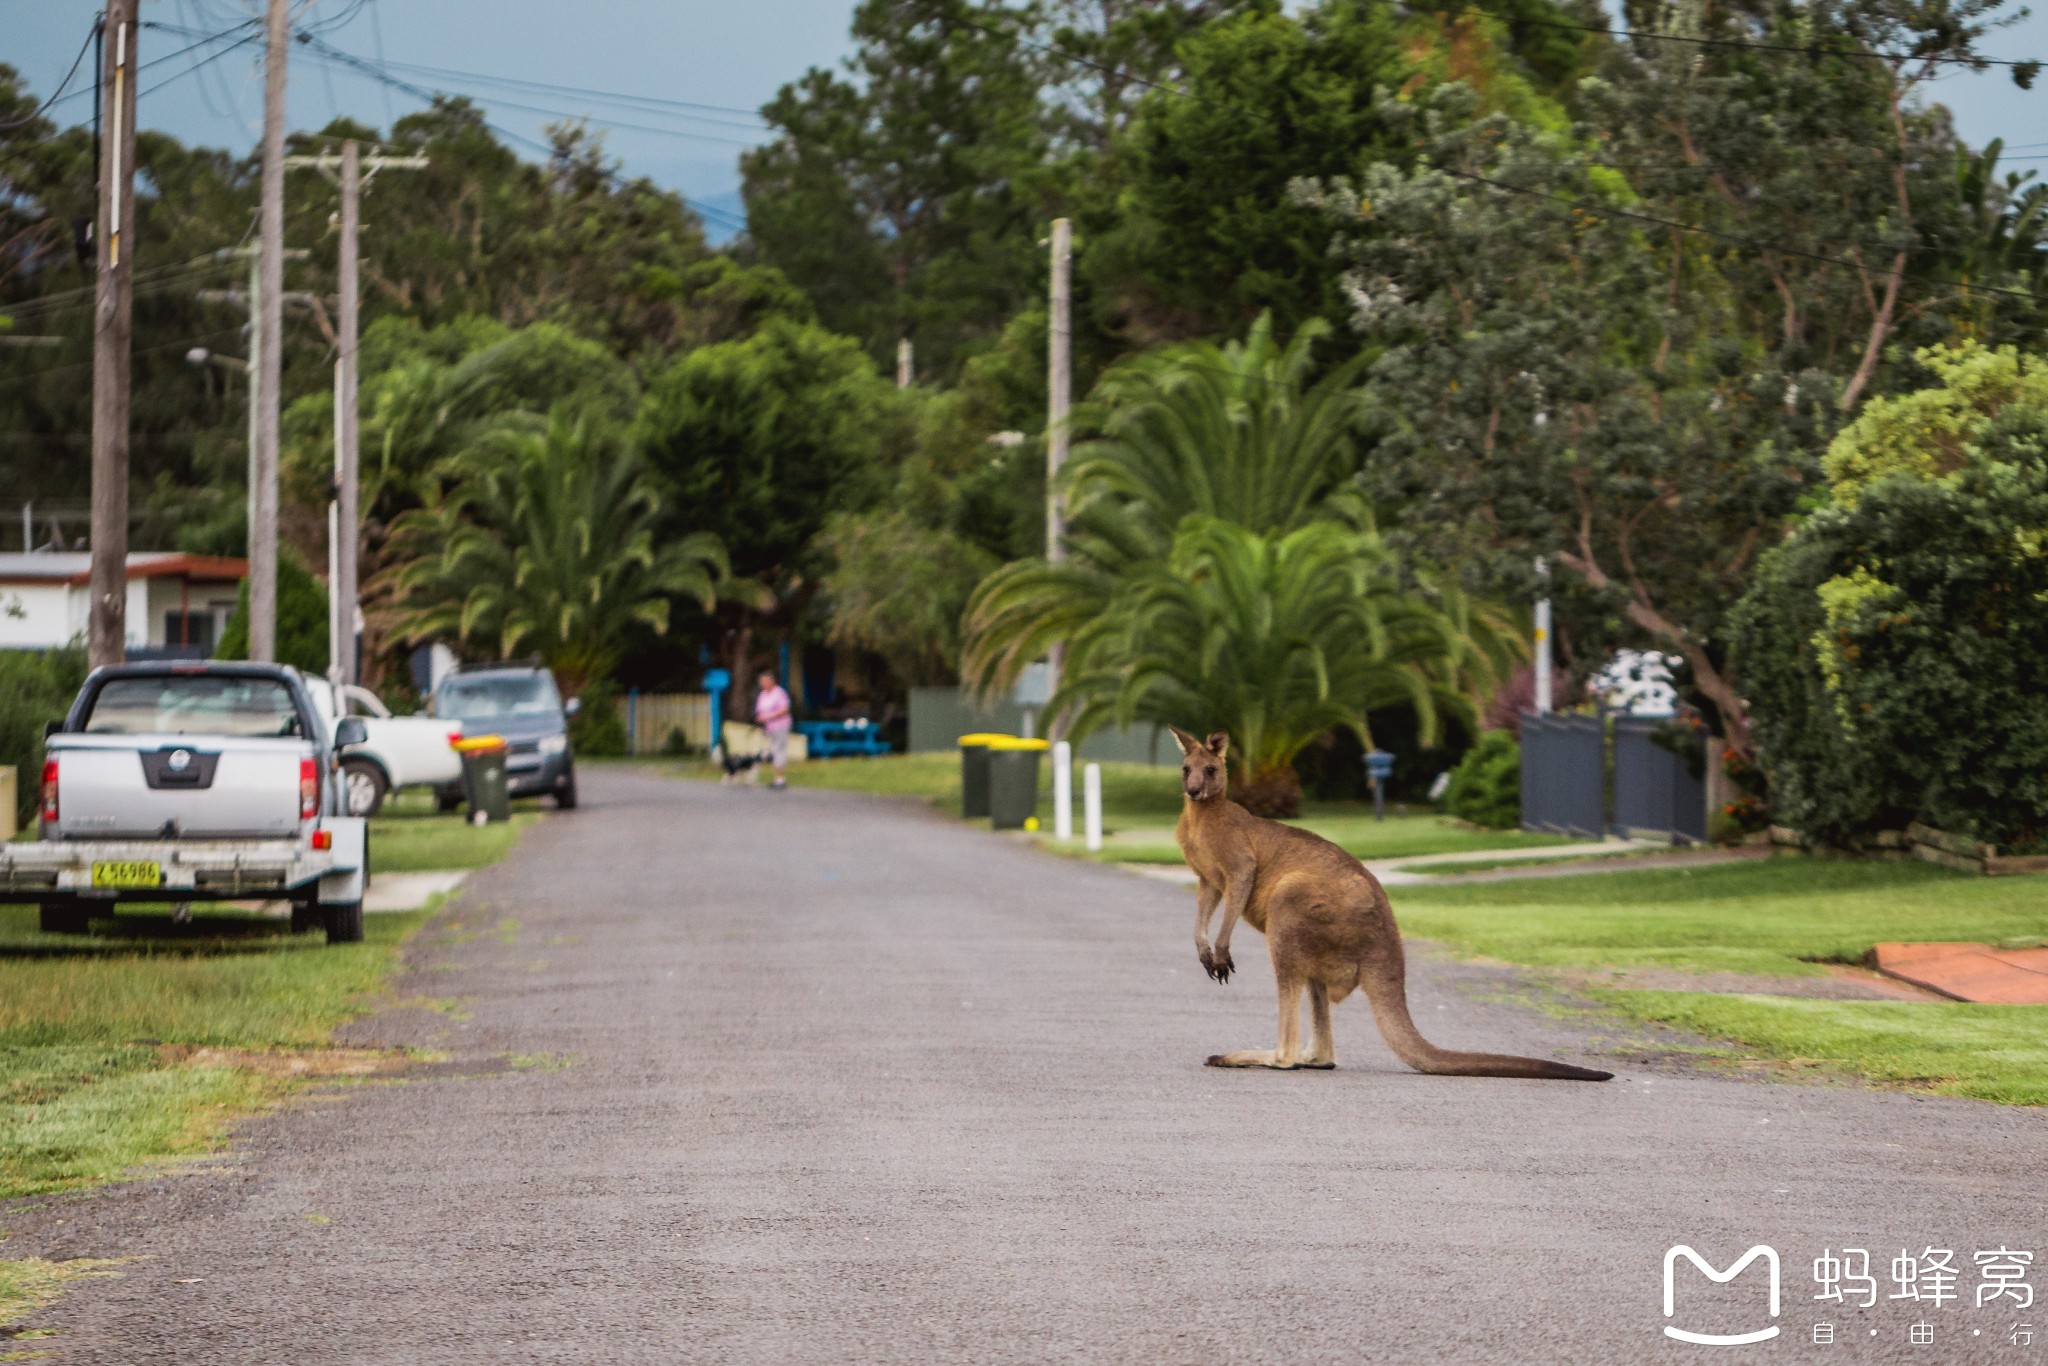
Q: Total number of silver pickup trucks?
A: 1